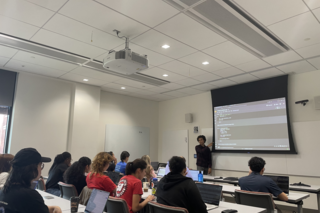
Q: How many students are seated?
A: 12